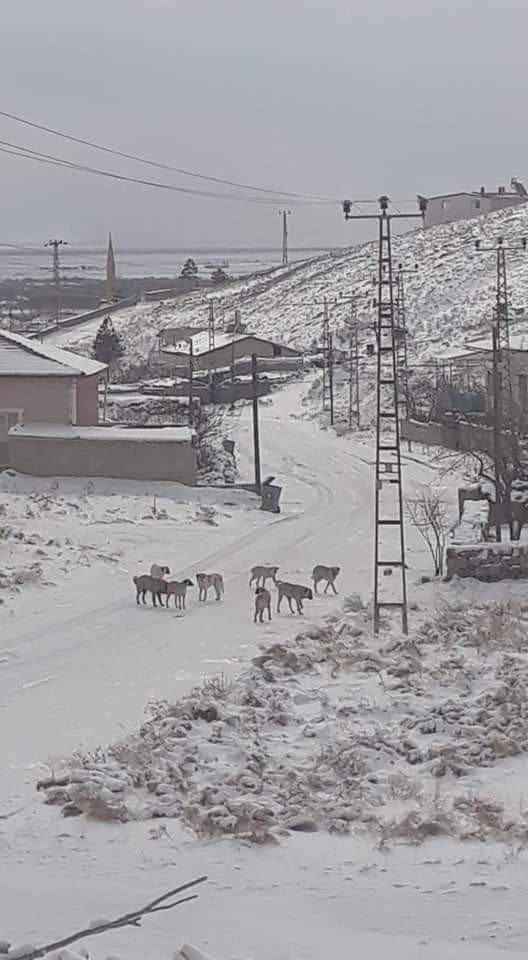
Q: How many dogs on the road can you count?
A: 8